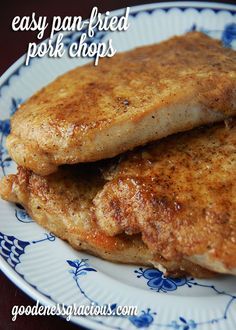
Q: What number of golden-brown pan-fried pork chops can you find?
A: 3